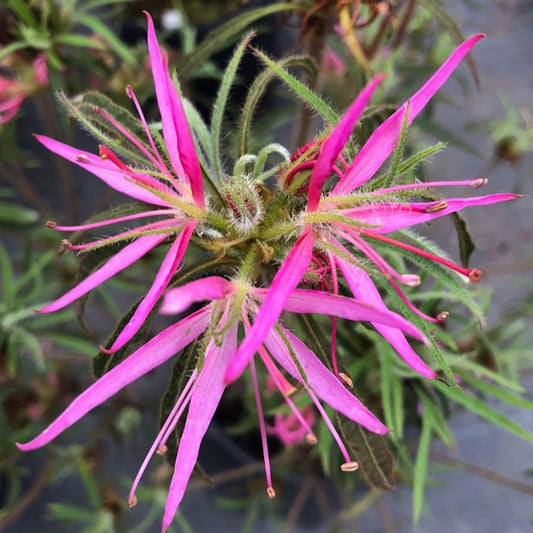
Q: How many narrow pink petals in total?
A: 15